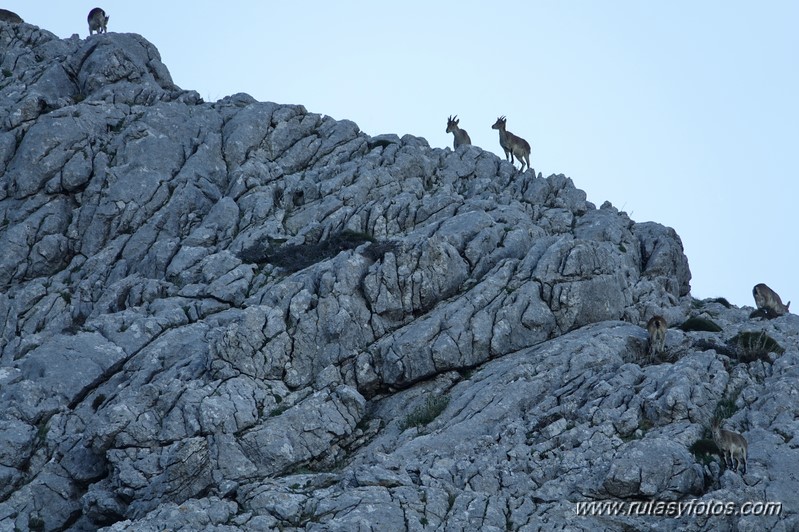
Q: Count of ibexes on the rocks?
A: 6